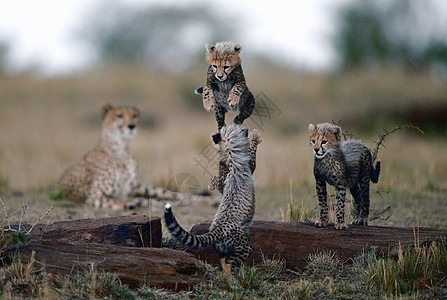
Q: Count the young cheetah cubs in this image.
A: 3